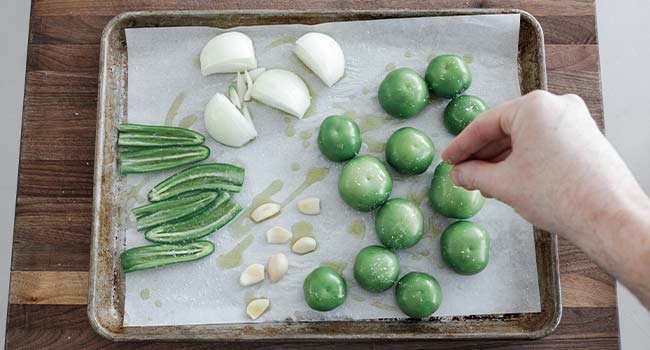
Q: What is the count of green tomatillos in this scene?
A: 12